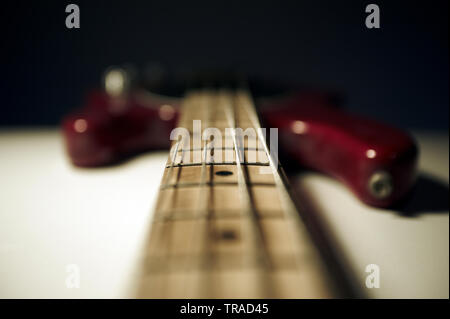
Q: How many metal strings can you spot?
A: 4